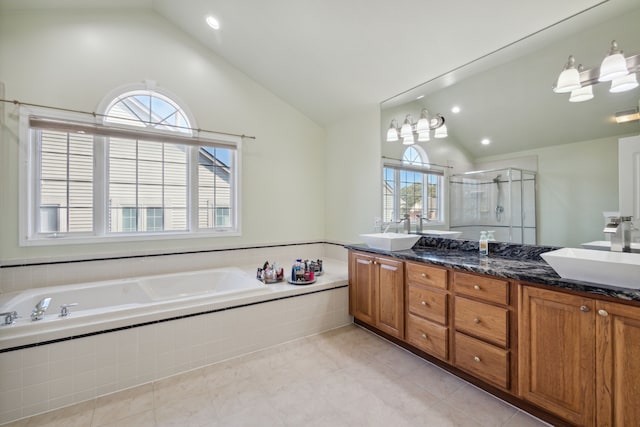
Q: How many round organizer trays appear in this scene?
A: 3